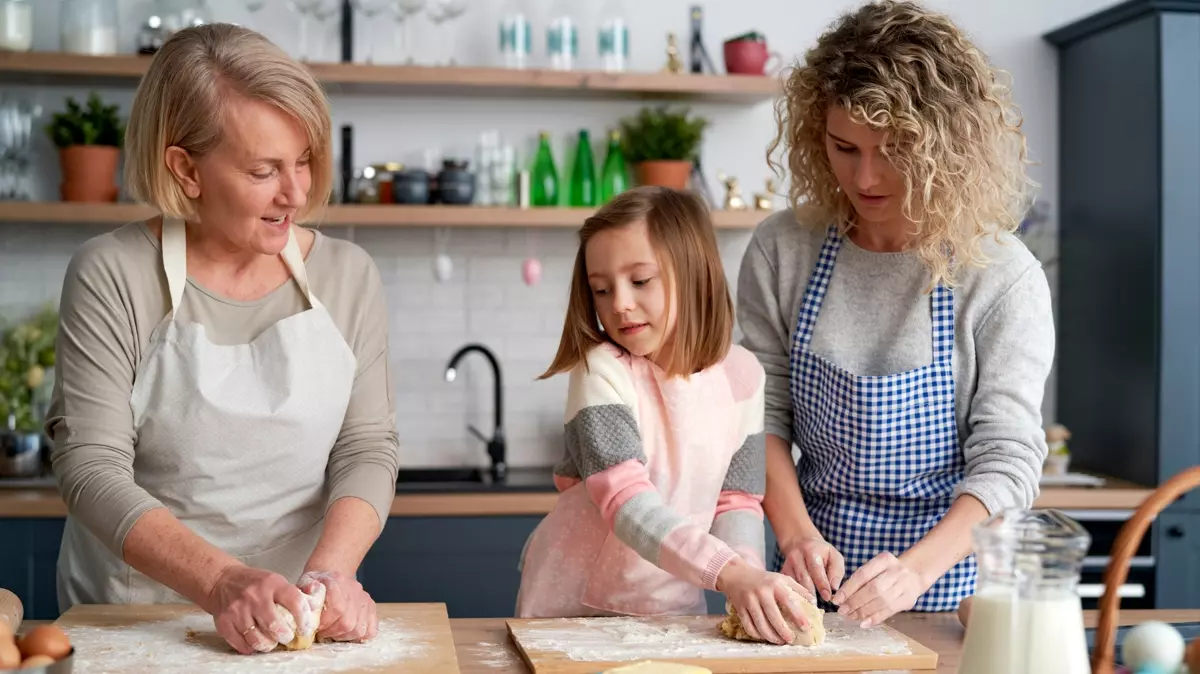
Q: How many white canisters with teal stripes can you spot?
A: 3